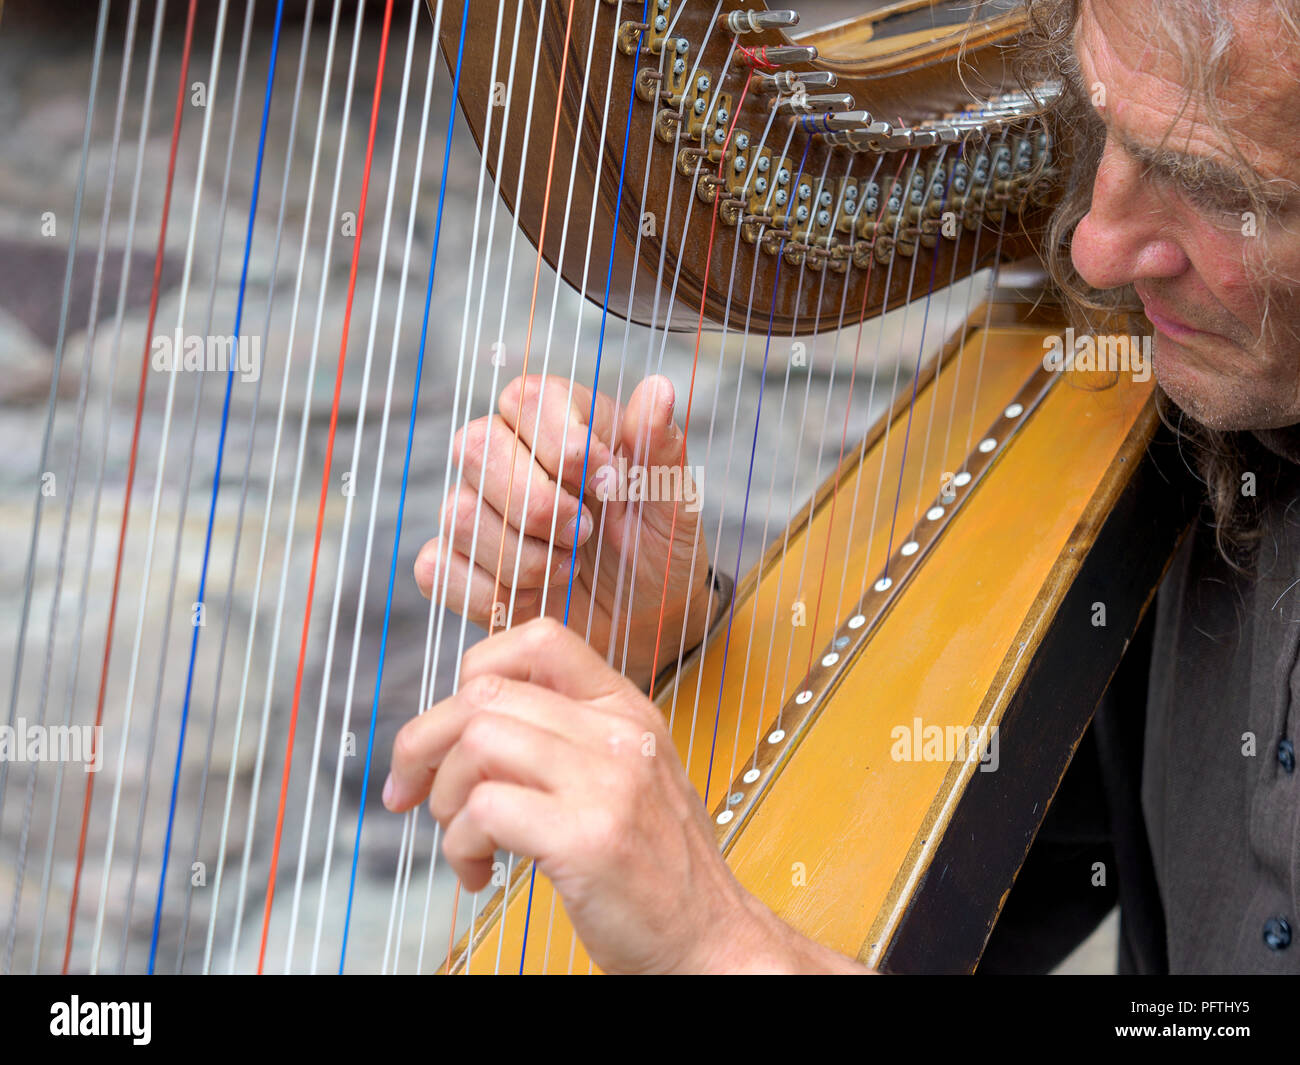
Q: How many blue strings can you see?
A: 5